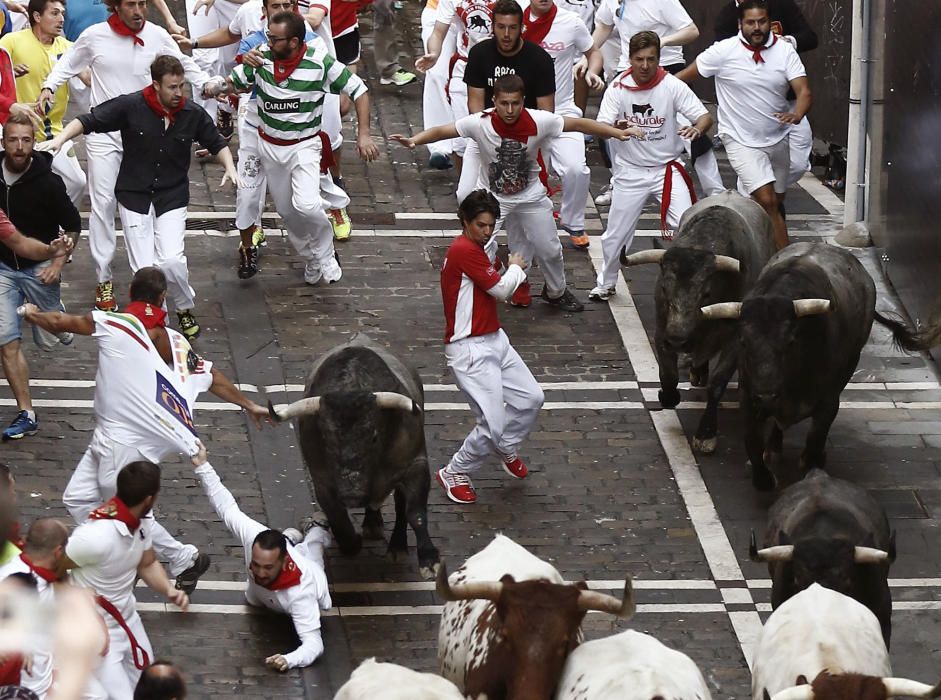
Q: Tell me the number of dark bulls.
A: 4